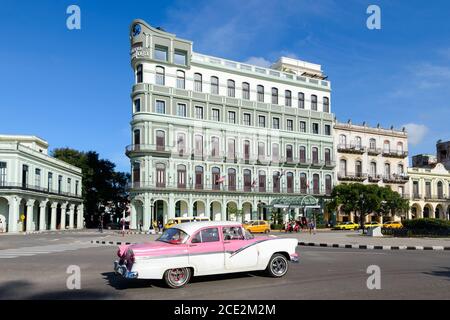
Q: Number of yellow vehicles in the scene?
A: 5